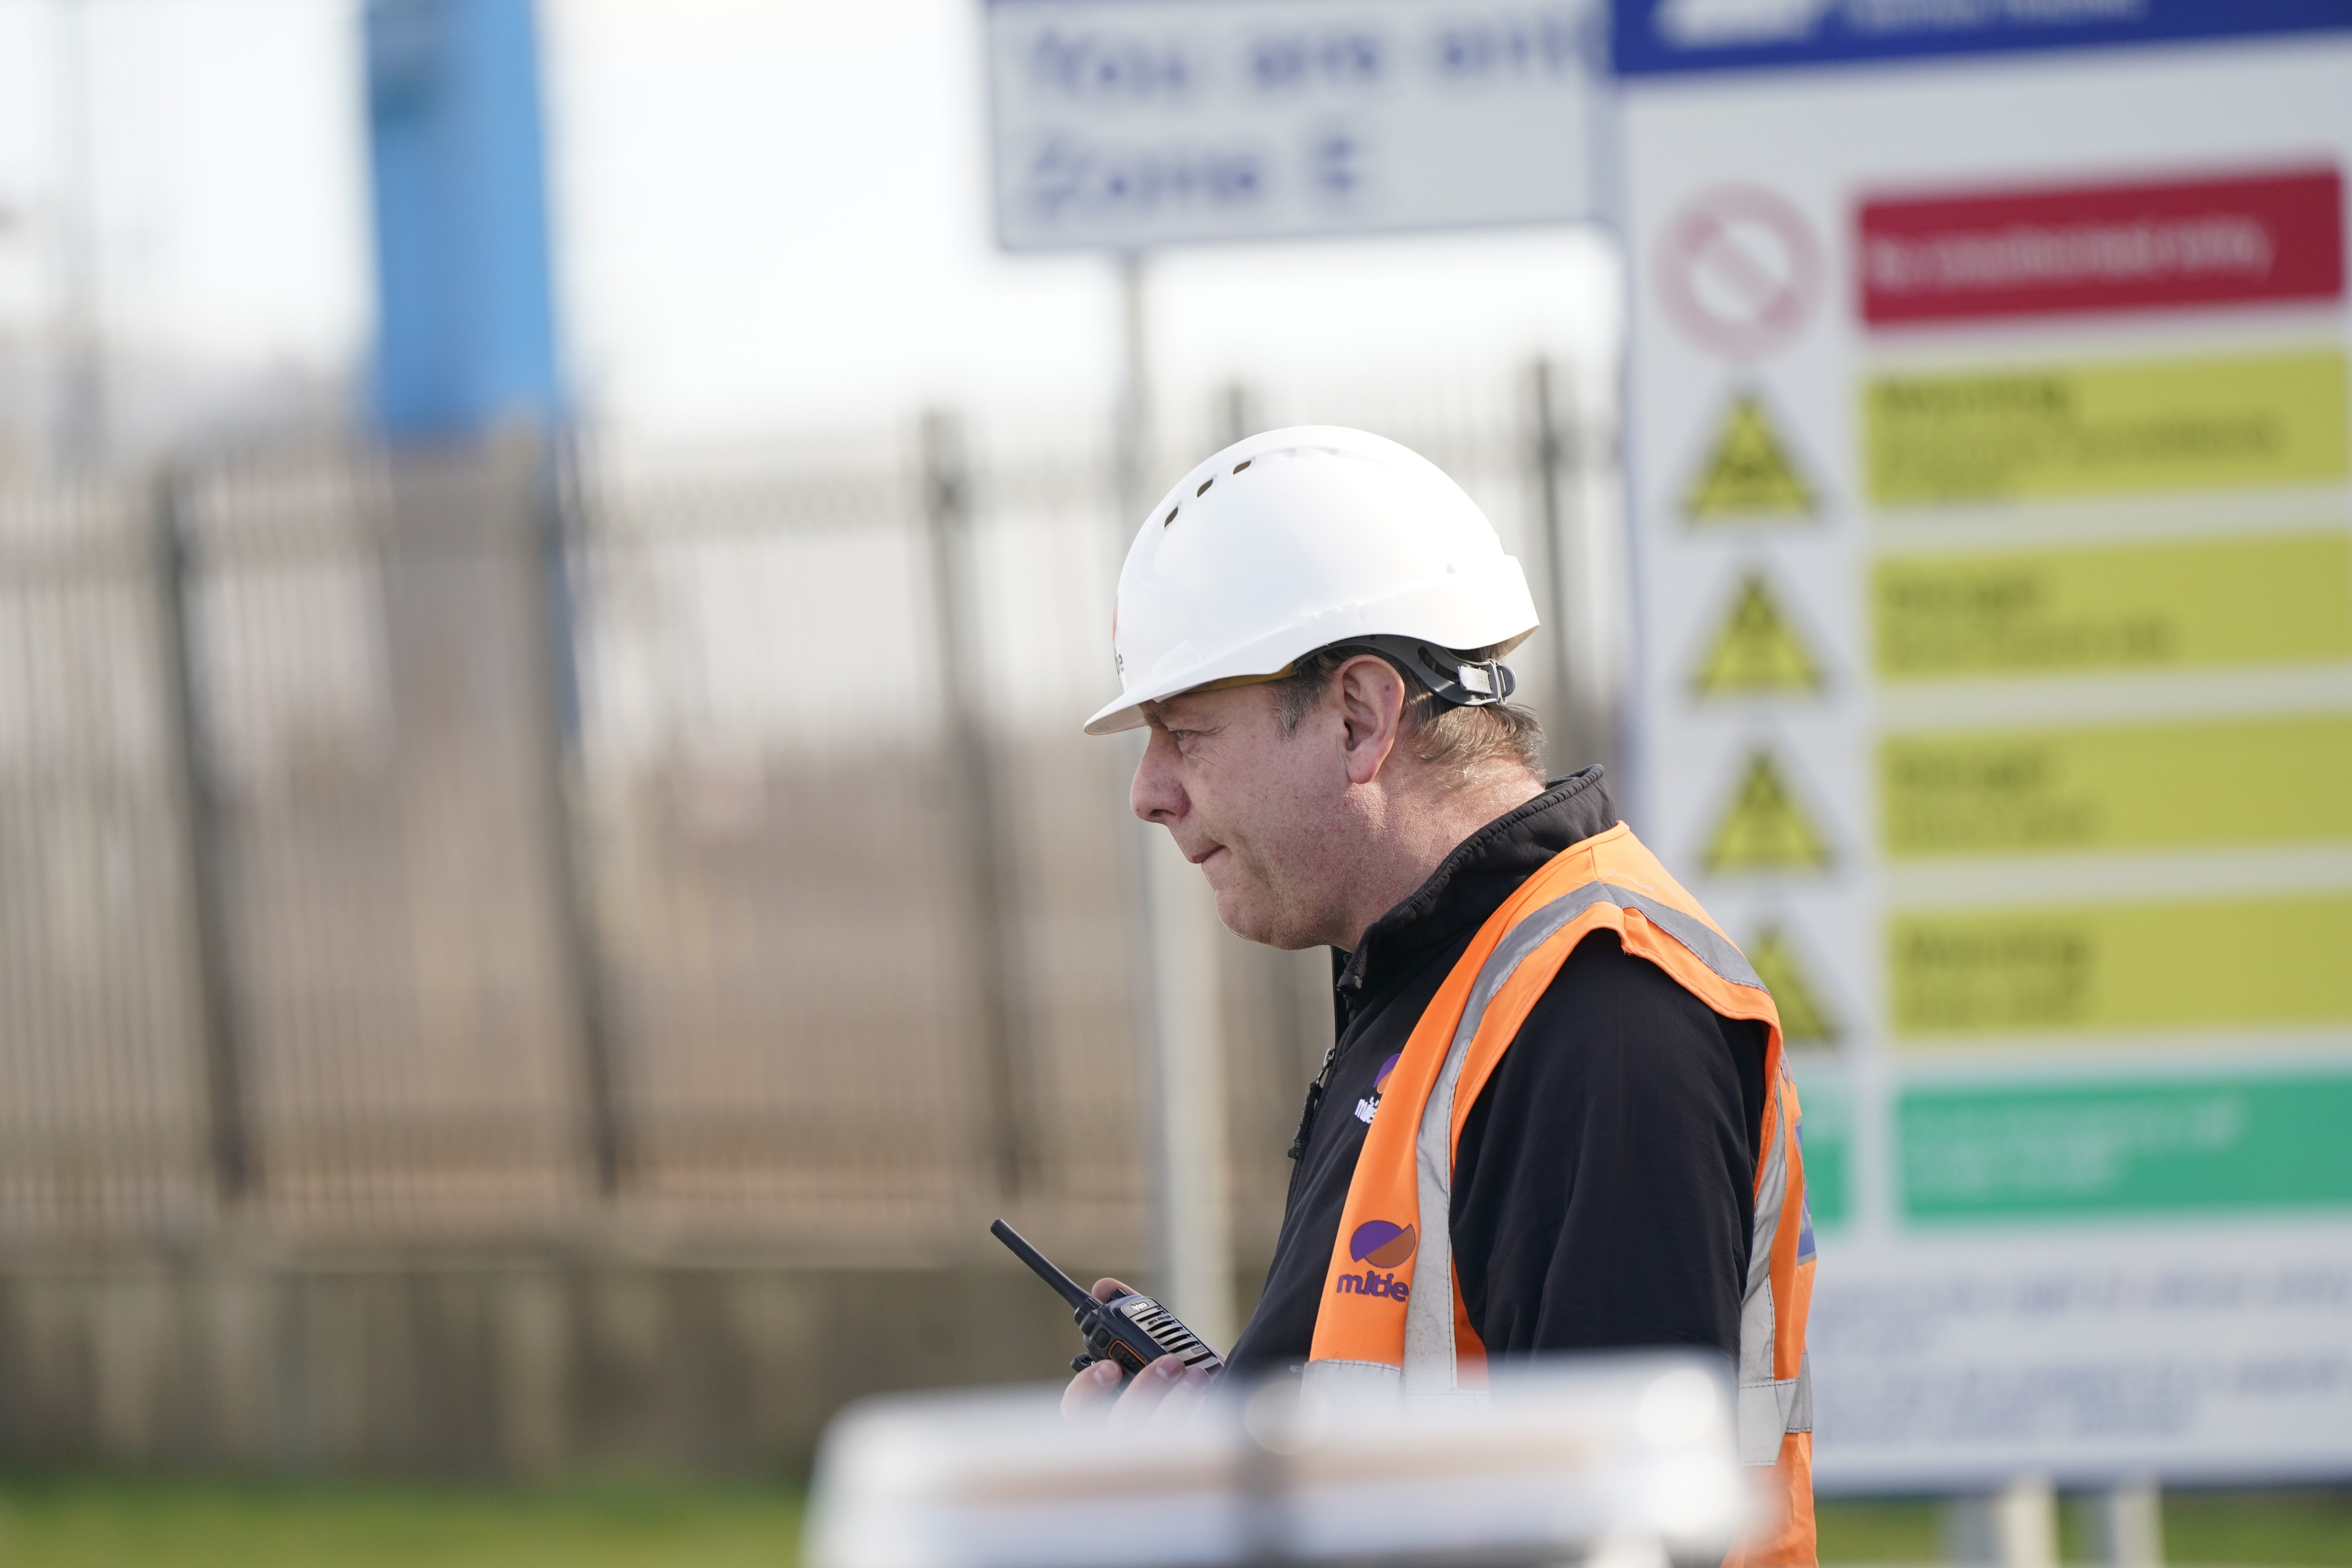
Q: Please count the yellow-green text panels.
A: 4